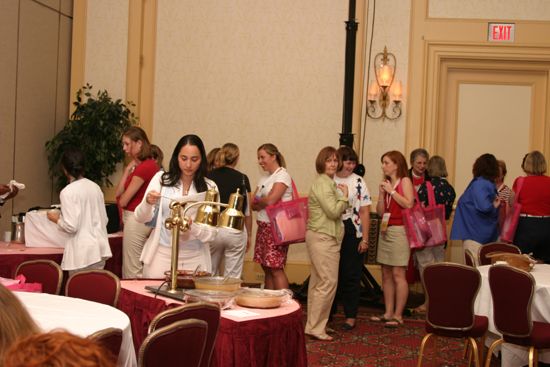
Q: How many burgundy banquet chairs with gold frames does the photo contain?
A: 9